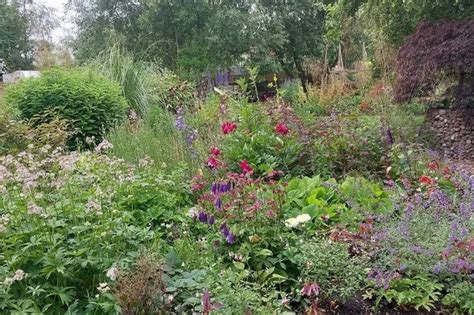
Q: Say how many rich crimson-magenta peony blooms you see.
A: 5